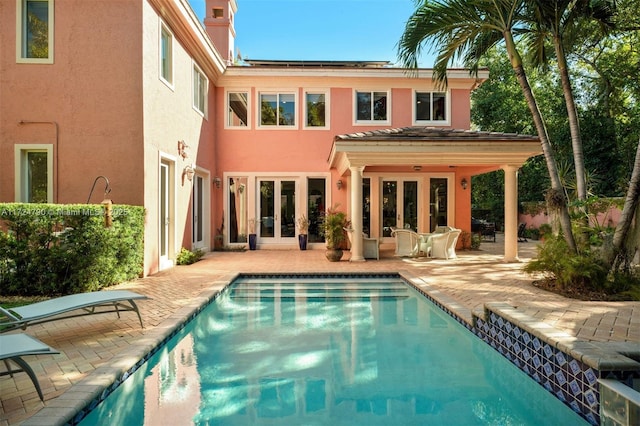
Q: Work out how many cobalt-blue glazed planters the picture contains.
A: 2